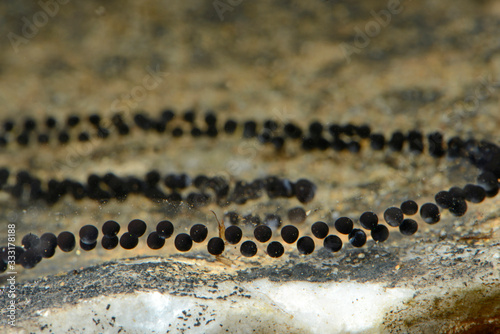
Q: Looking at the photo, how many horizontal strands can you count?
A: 3